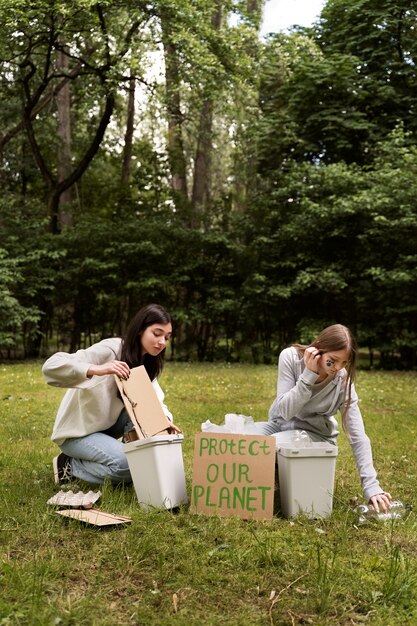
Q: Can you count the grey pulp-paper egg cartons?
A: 1